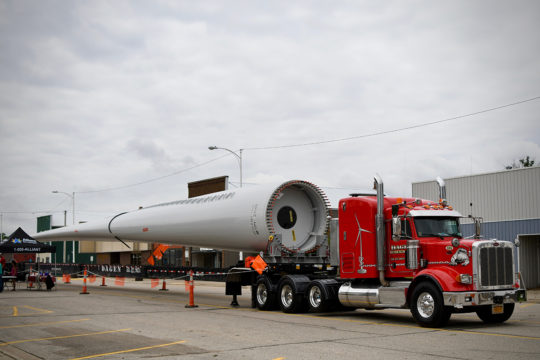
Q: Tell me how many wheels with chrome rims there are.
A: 4